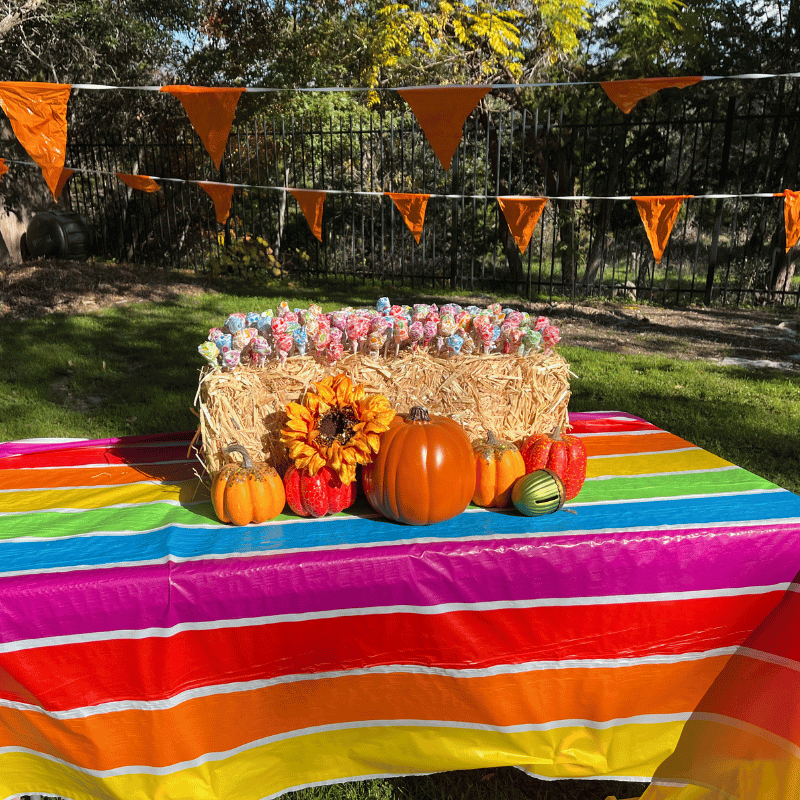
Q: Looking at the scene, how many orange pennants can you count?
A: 13